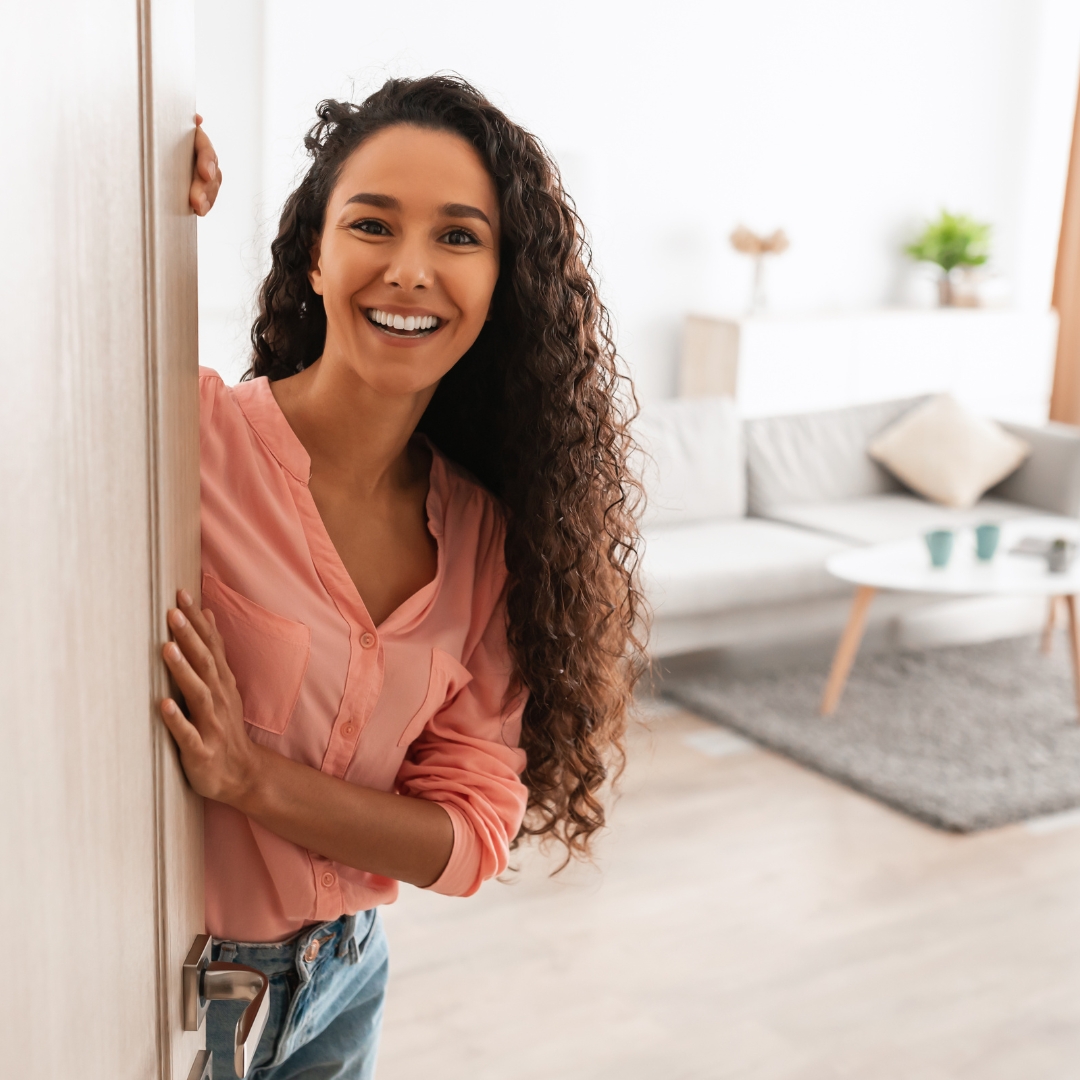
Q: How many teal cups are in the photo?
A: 2